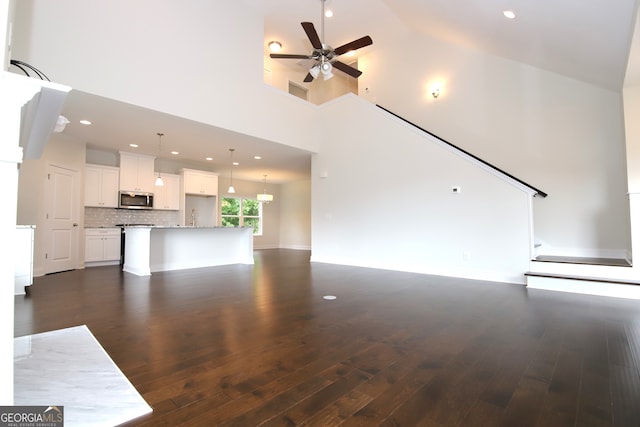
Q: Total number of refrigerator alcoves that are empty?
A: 1